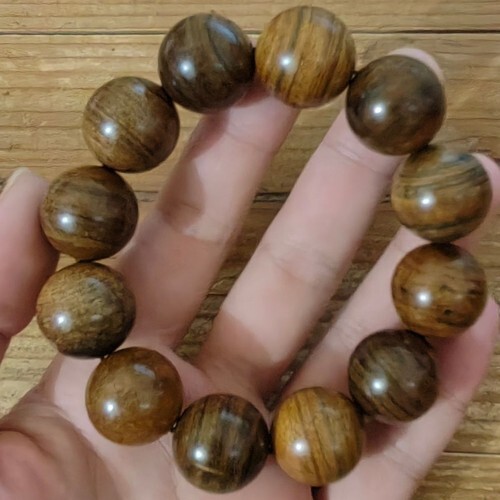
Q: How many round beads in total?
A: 12